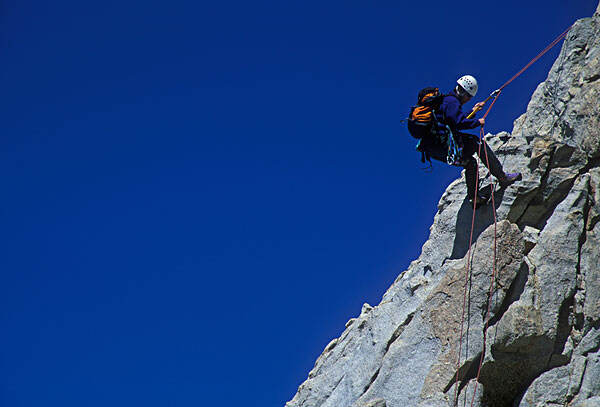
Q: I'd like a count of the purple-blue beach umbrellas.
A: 0